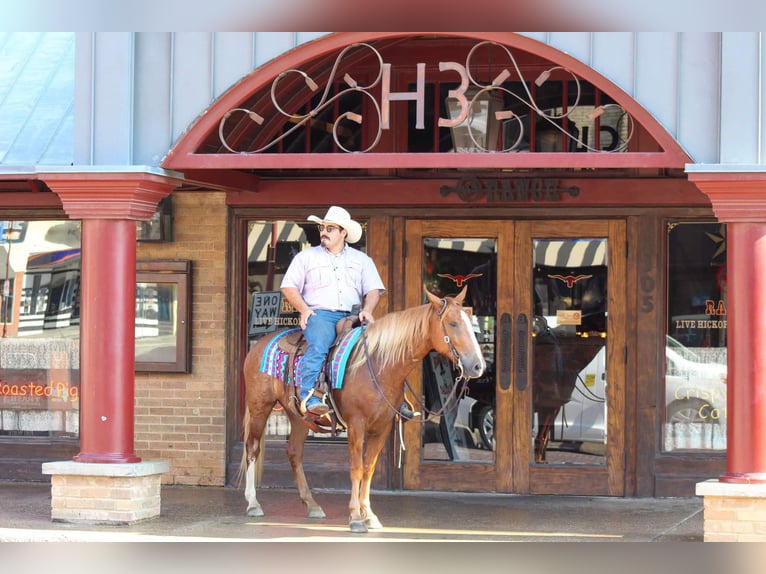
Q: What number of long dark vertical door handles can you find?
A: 2